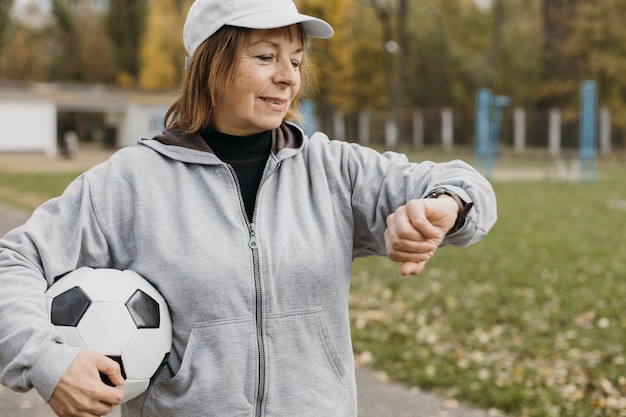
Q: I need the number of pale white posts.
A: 8